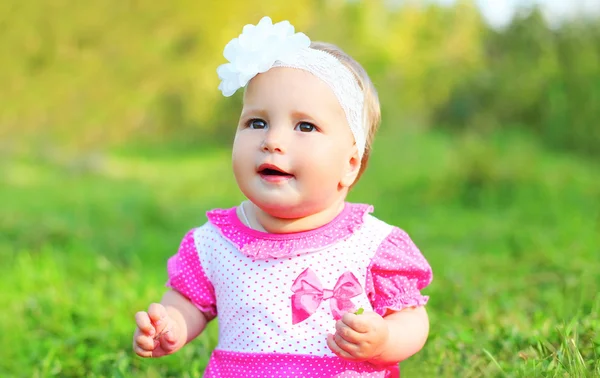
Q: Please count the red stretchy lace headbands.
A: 0